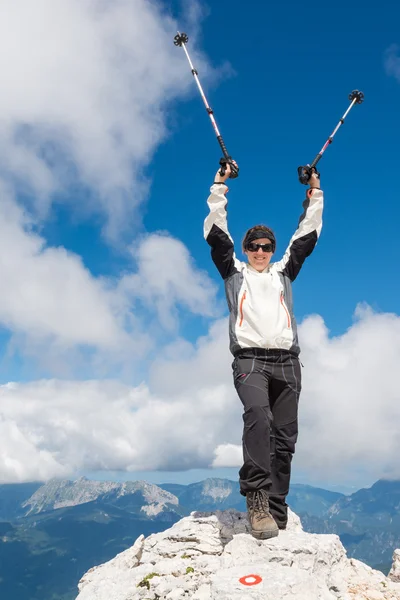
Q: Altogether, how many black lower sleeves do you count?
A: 2